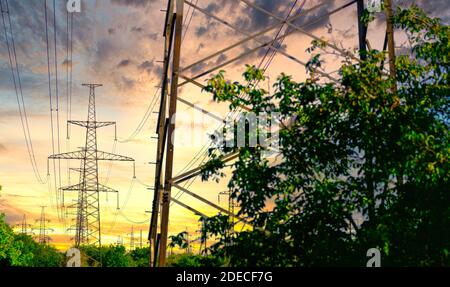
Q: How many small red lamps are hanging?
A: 0